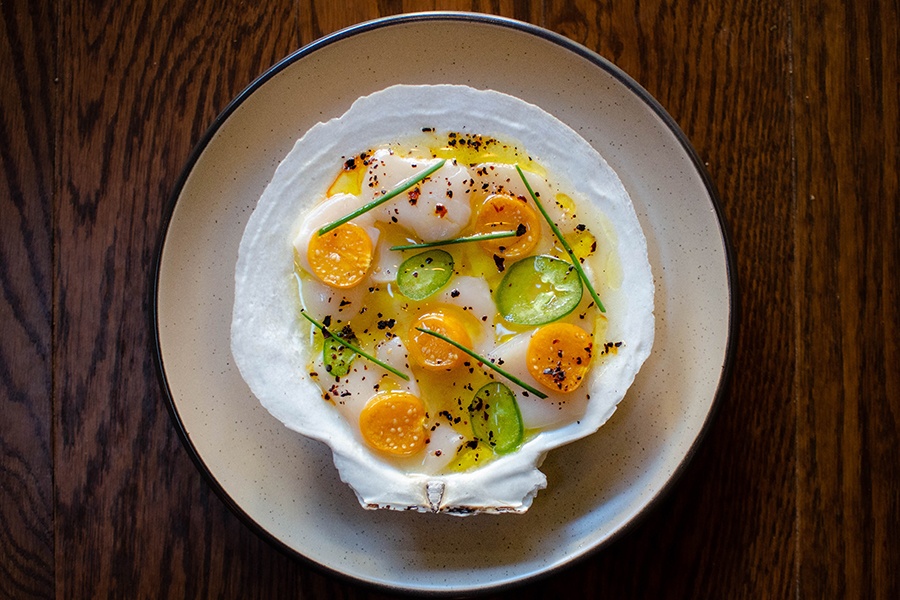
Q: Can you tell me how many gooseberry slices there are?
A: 5